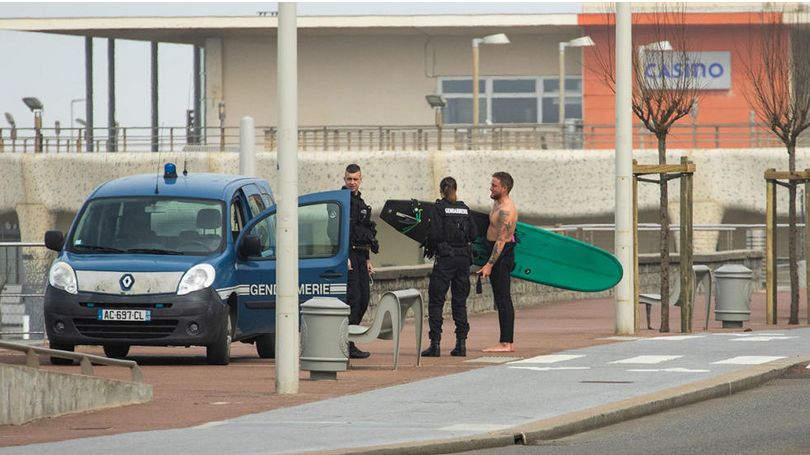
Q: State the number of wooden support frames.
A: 2